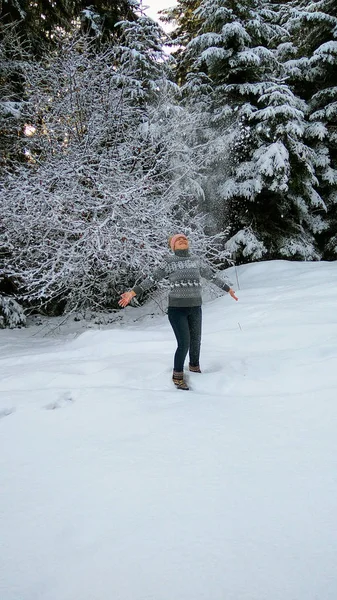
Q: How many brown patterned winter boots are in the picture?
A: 2